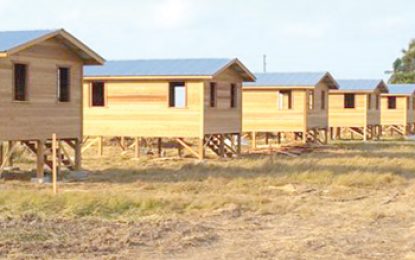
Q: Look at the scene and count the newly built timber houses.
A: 5